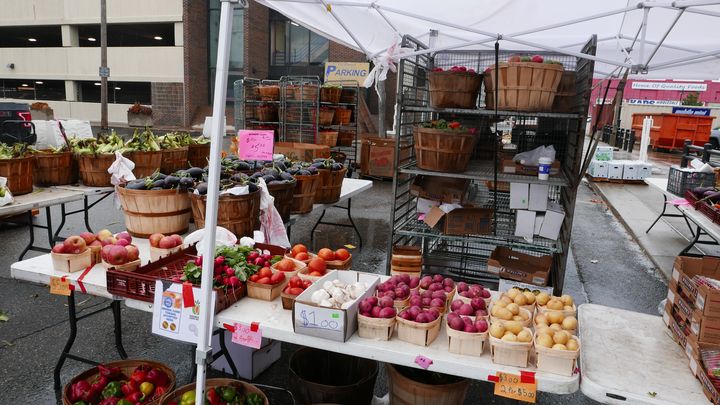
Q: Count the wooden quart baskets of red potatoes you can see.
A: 9